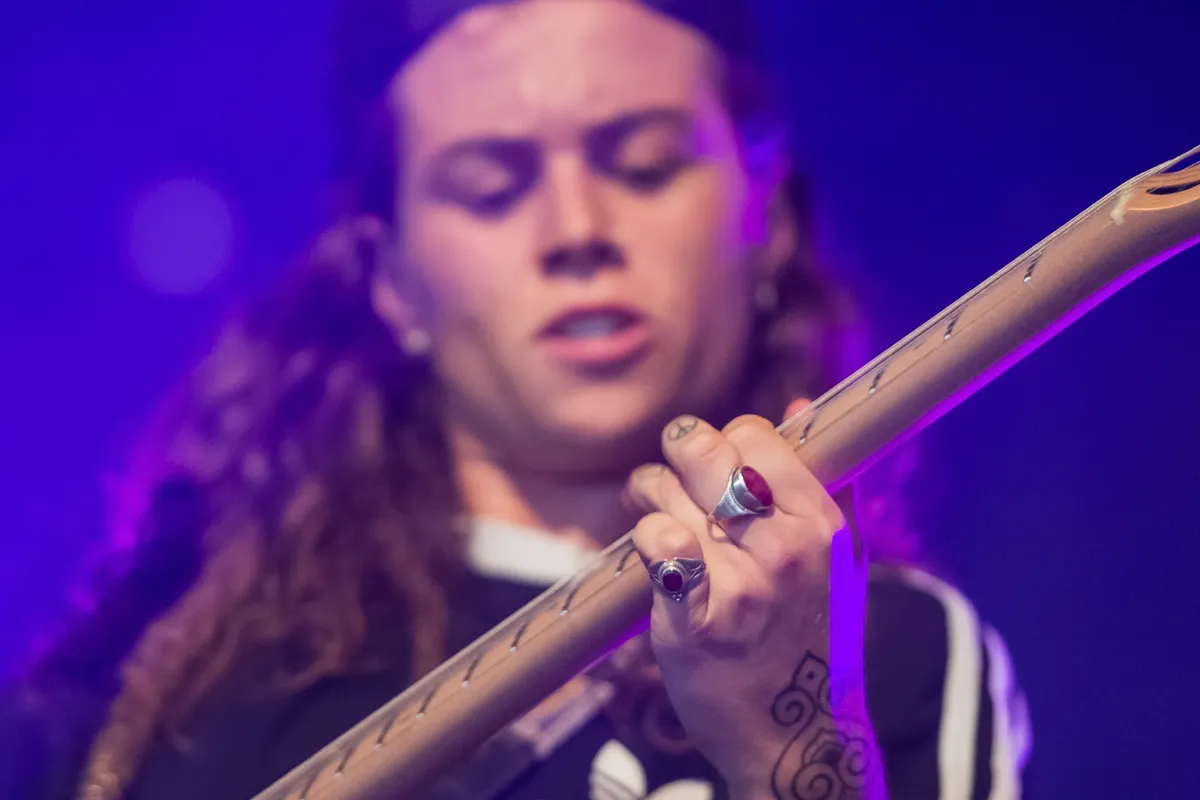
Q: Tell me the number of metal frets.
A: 12